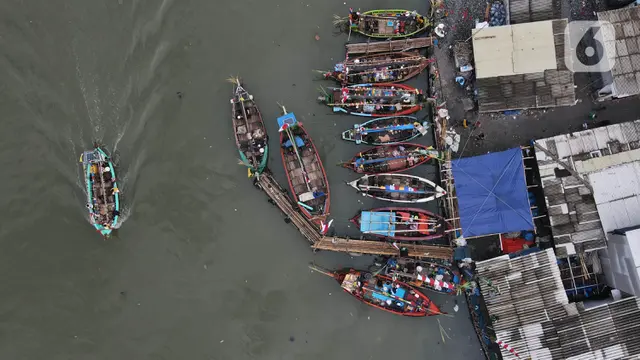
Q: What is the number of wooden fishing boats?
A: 12